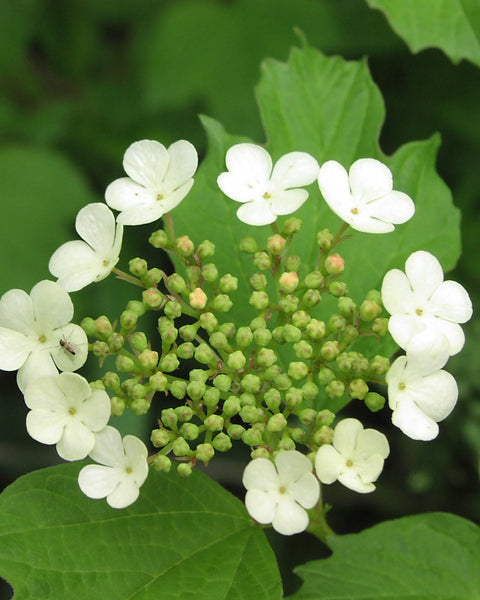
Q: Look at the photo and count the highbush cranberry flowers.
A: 11